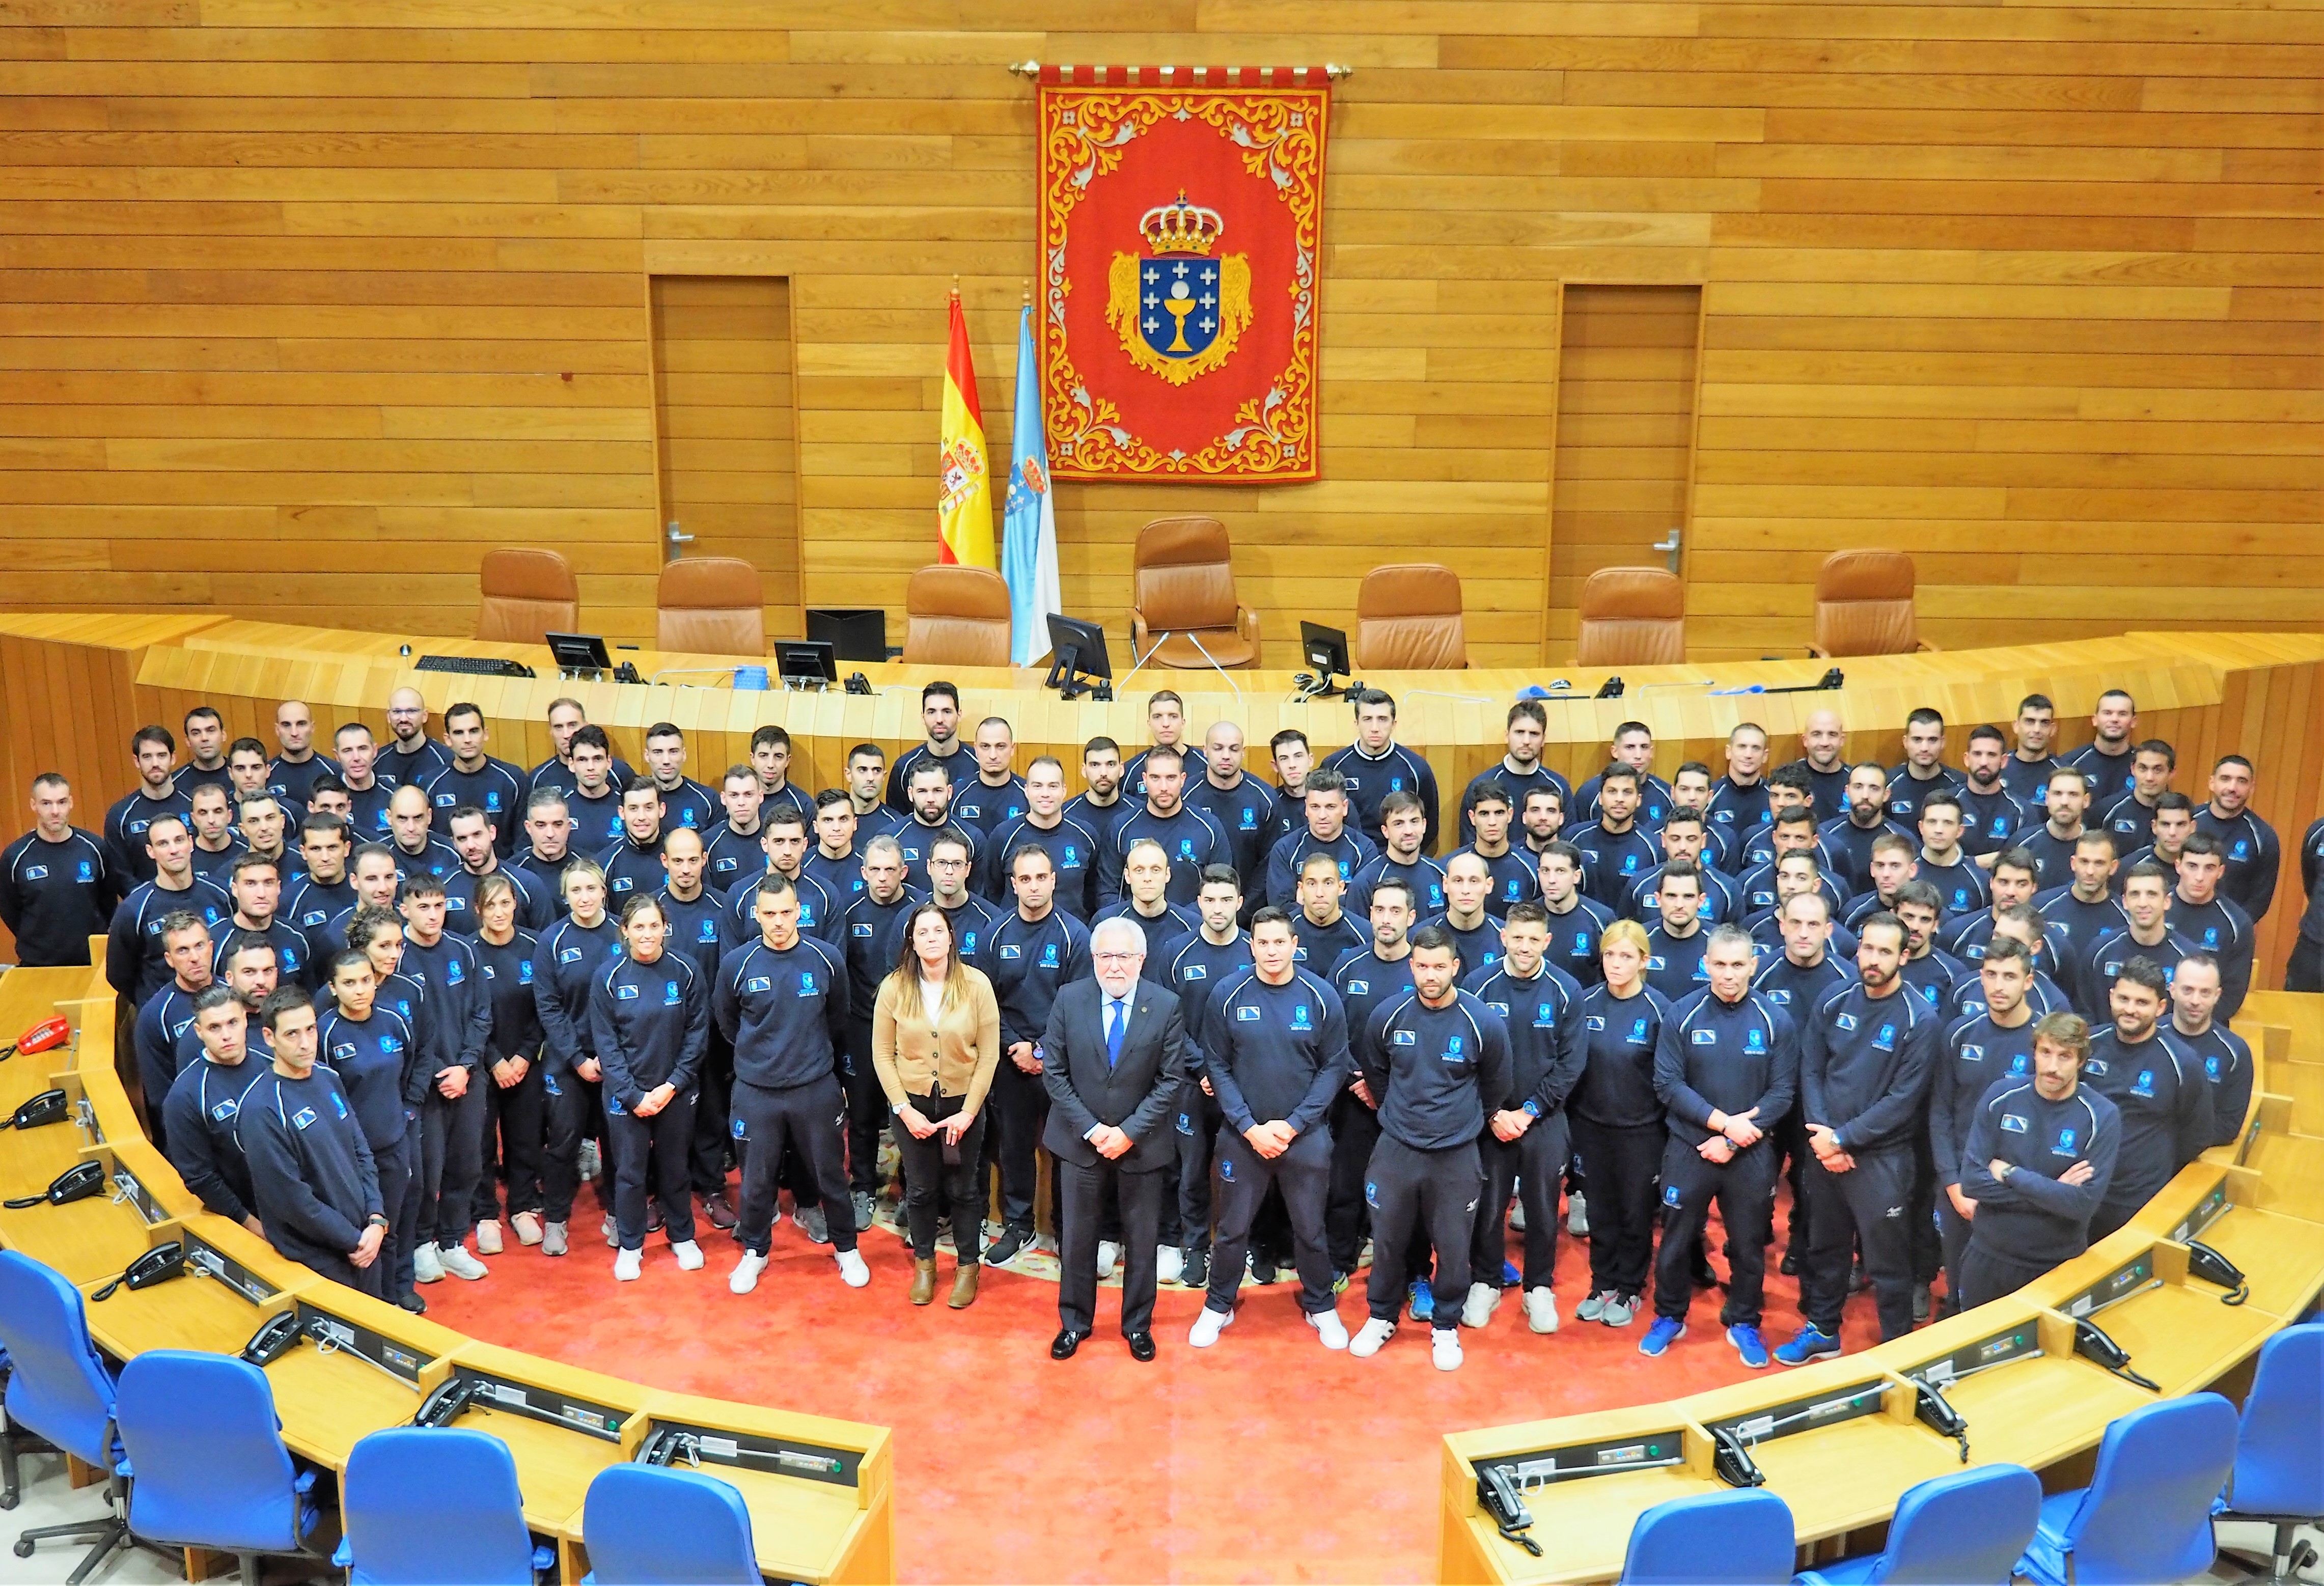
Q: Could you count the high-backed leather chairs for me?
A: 7